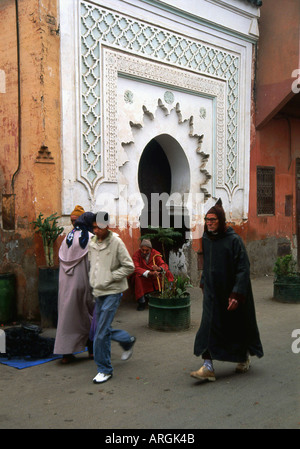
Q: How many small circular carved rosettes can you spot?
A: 3